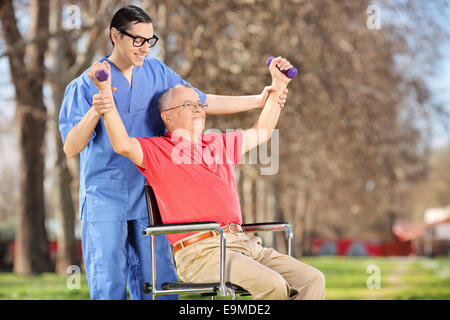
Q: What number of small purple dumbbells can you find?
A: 2